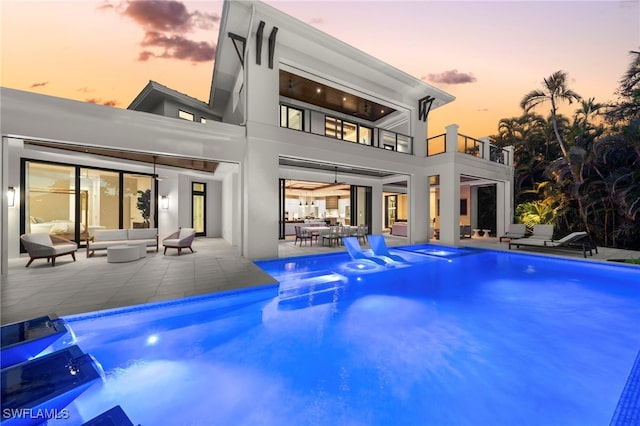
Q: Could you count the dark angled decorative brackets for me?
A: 5